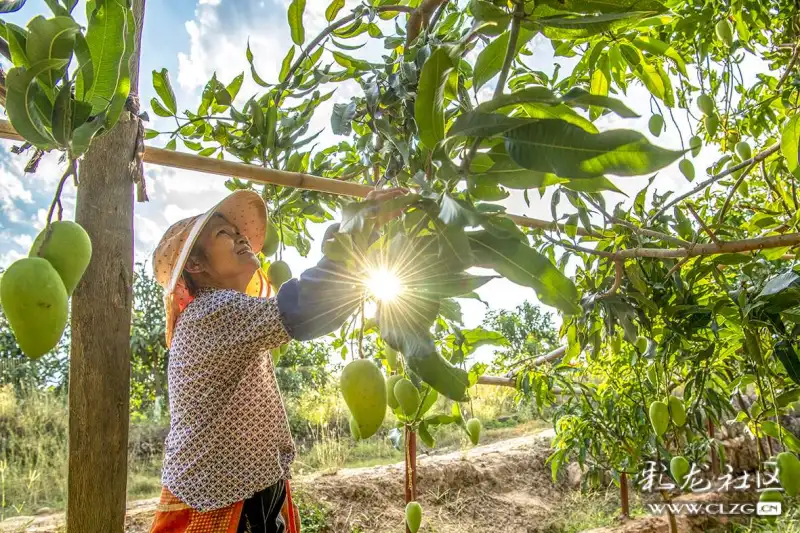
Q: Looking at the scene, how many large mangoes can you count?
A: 3